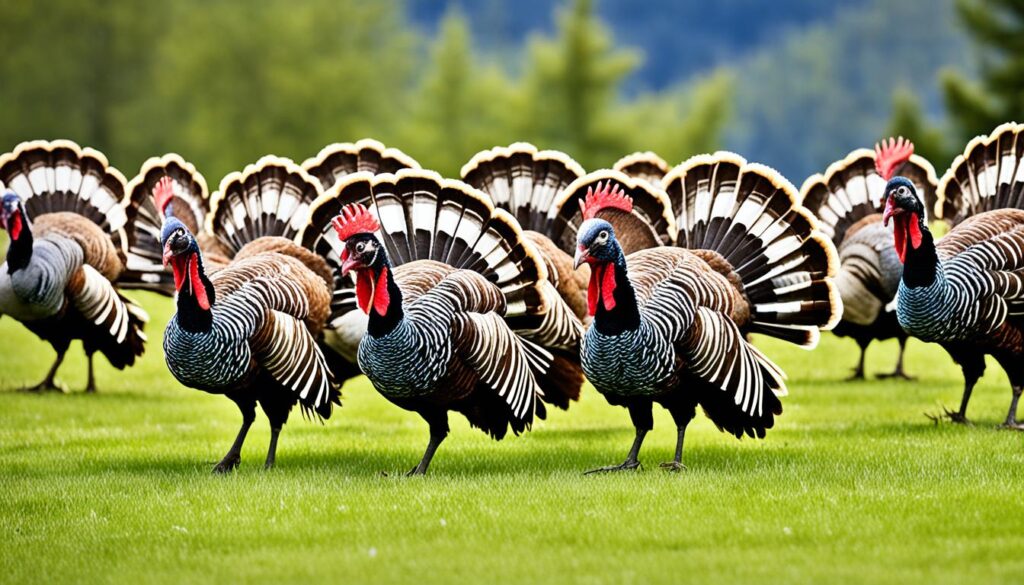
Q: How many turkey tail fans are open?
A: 11